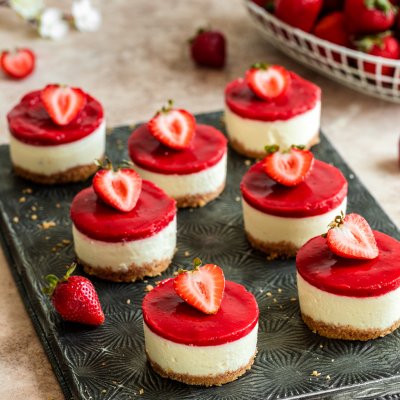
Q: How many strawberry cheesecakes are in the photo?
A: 7